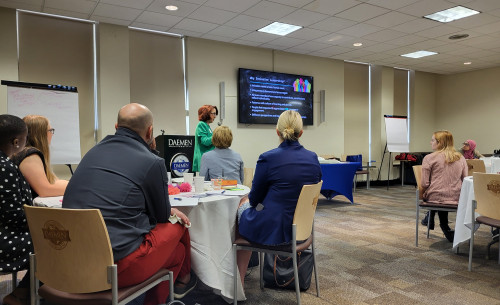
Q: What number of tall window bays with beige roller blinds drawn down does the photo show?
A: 4